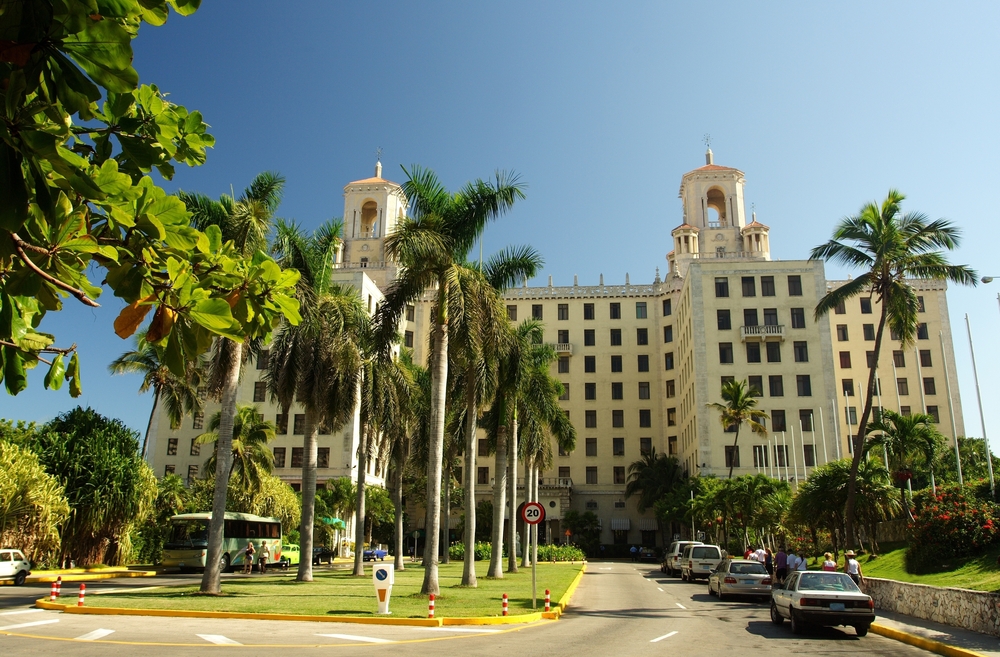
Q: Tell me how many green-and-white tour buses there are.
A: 1